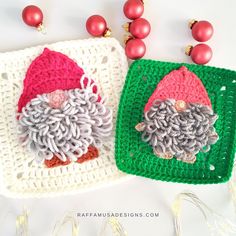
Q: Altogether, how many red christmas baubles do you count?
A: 7